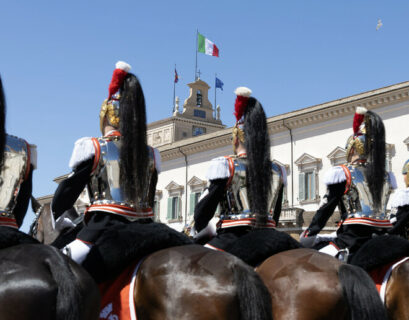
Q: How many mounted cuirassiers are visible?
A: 5